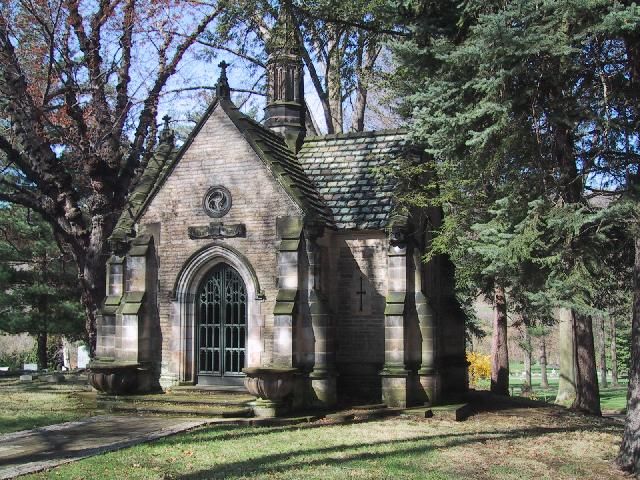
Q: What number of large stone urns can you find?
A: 2